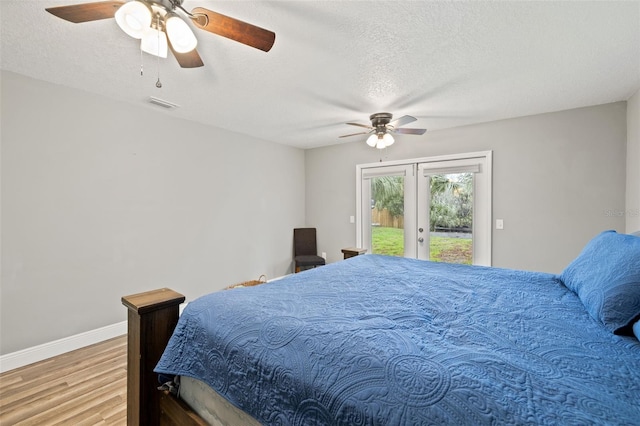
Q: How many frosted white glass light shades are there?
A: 6